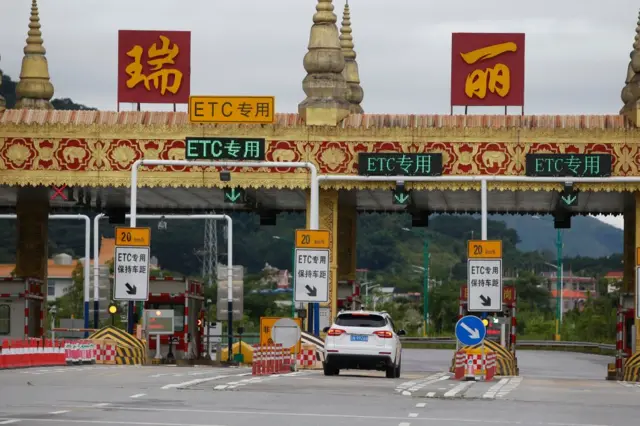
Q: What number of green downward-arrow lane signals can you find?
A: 3